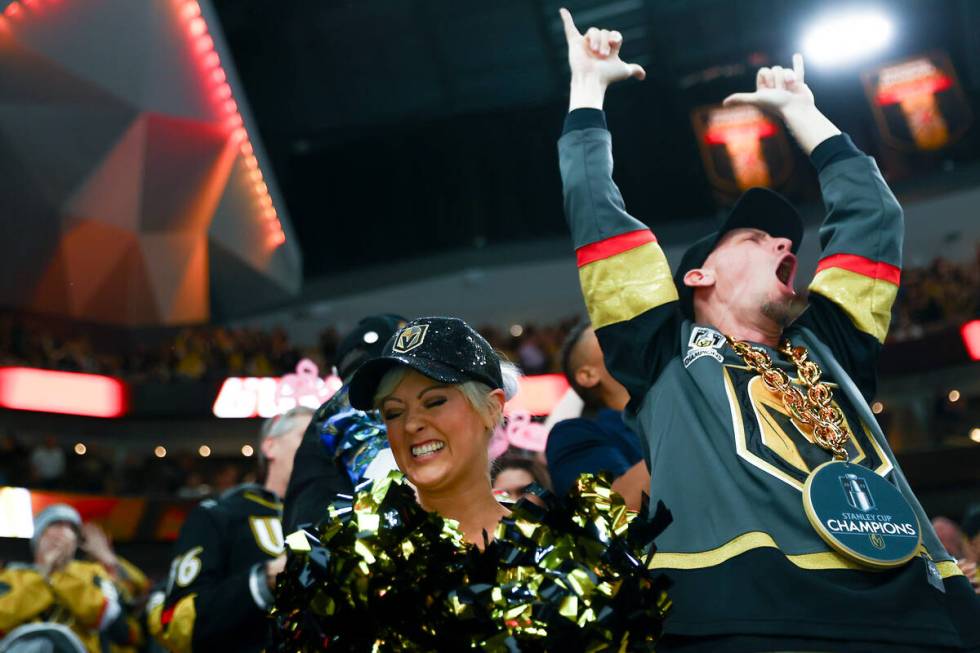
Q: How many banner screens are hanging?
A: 2